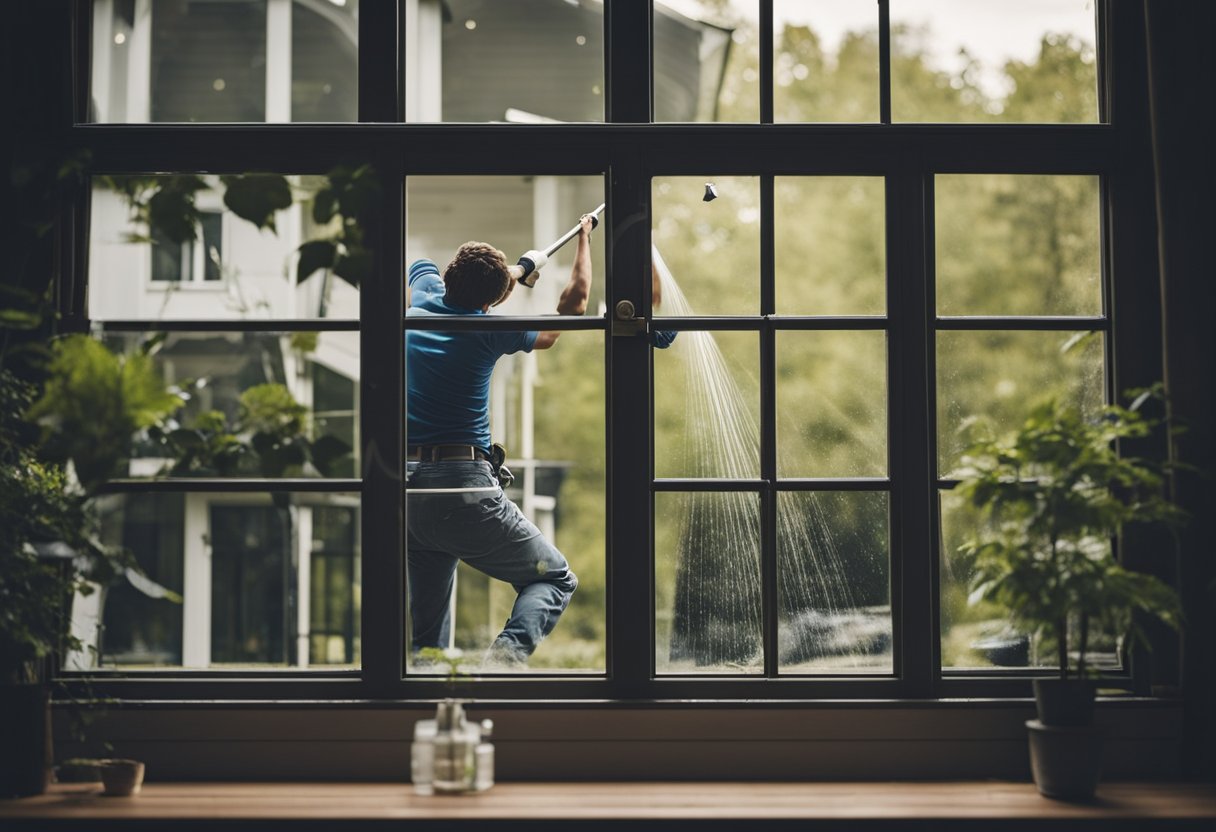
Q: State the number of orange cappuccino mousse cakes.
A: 0